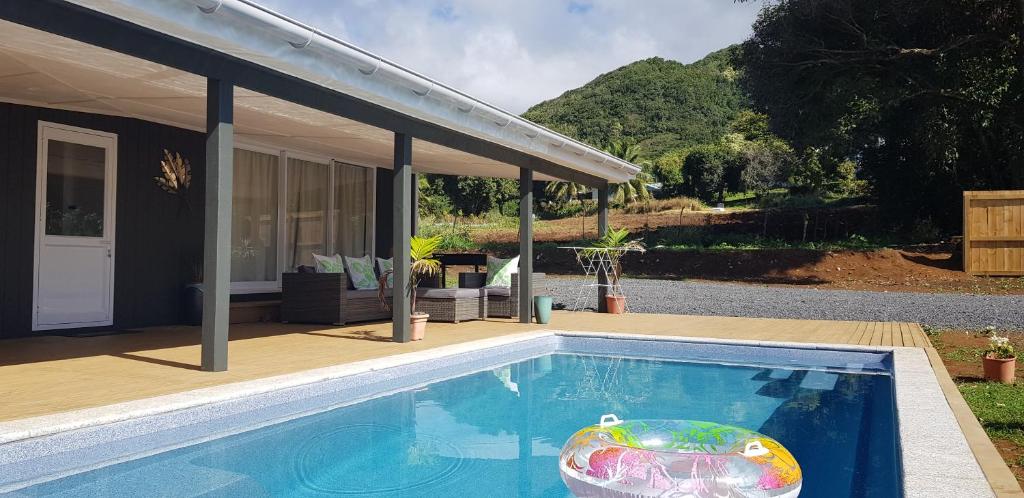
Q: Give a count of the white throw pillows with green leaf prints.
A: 4